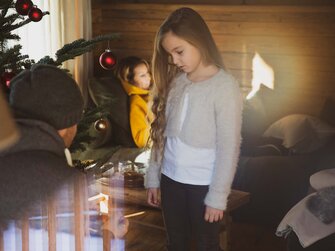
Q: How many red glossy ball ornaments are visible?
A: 4